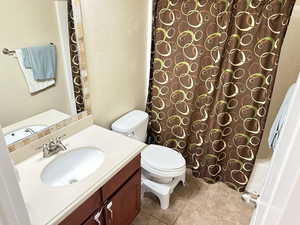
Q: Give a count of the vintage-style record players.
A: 0